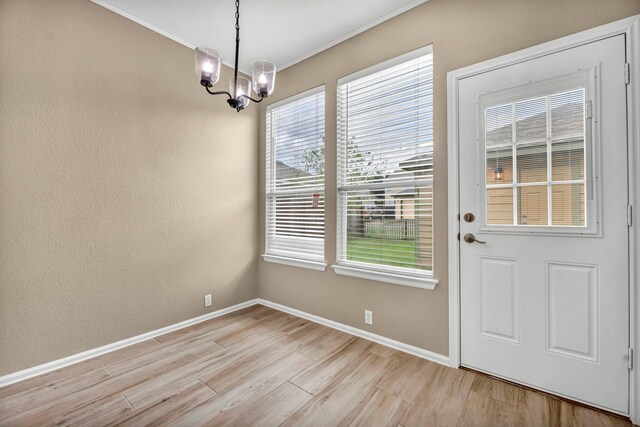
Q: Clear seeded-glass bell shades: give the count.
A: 3